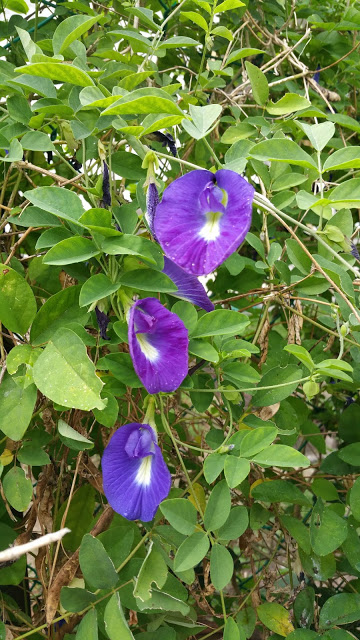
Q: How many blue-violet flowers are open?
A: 3